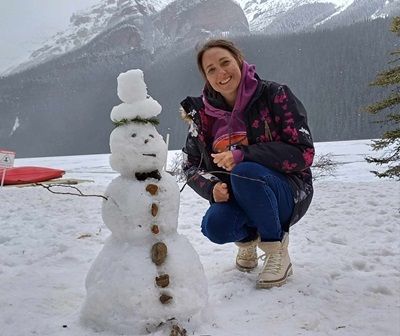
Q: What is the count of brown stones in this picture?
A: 6